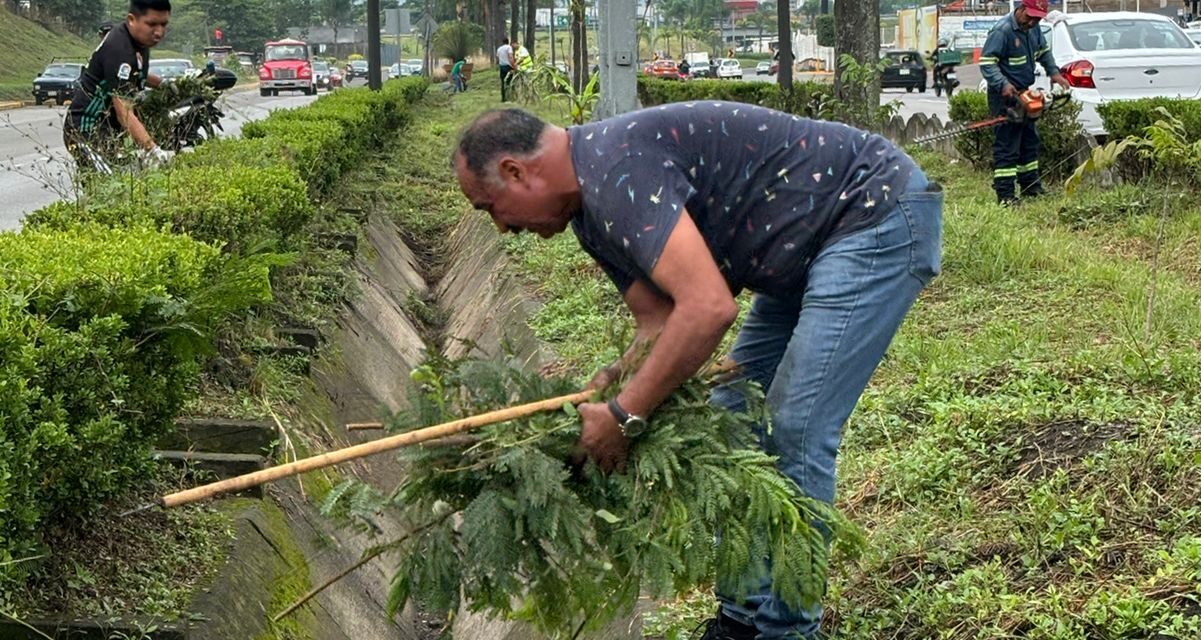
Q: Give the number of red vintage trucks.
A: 1